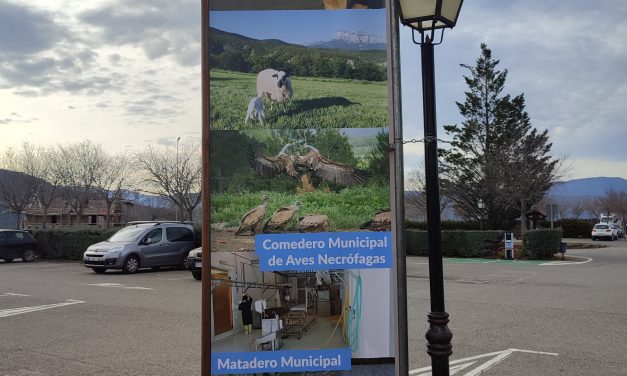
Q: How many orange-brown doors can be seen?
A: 1